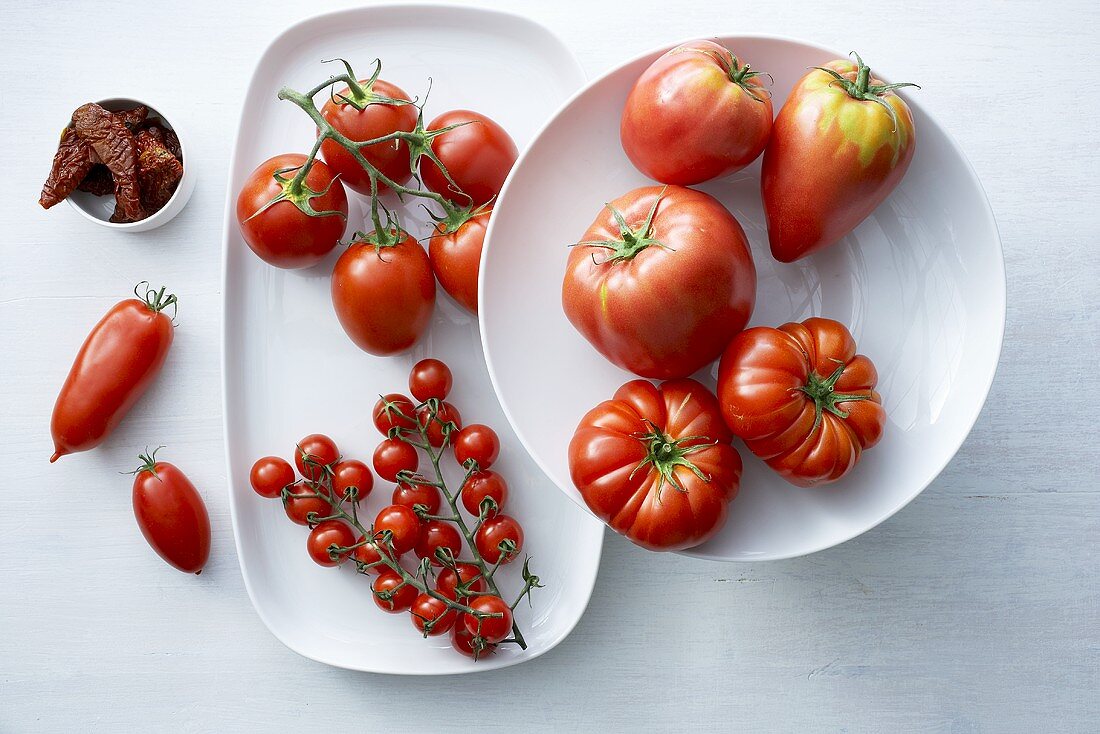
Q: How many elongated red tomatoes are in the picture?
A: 2